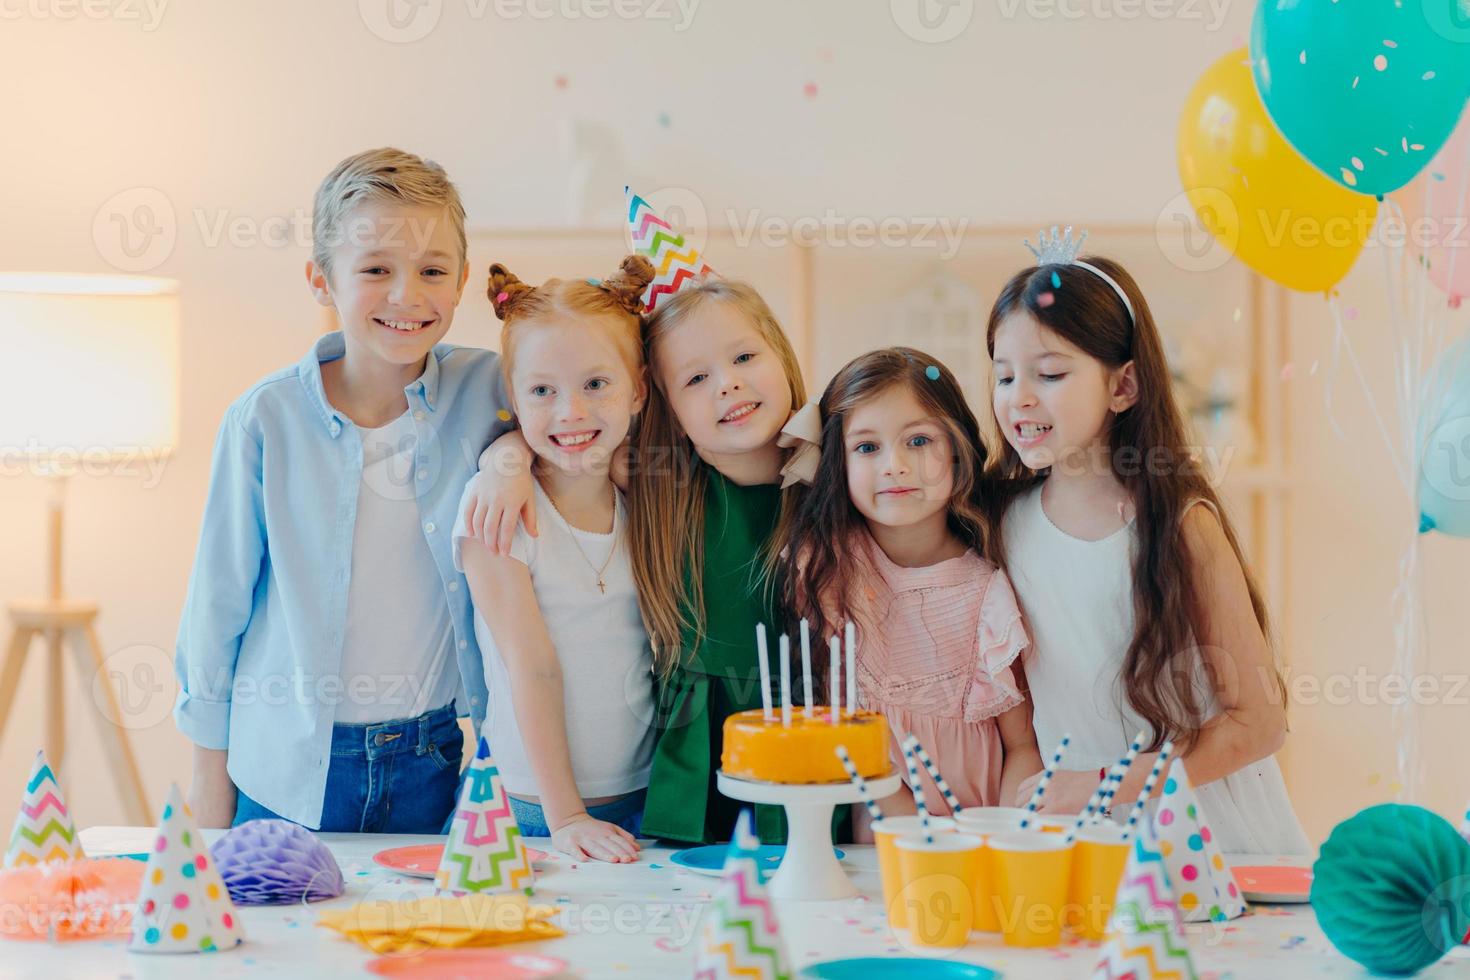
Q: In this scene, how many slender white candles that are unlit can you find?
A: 5